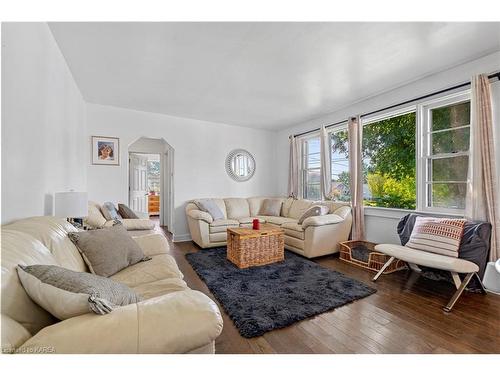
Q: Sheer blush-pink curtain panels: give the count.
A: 4